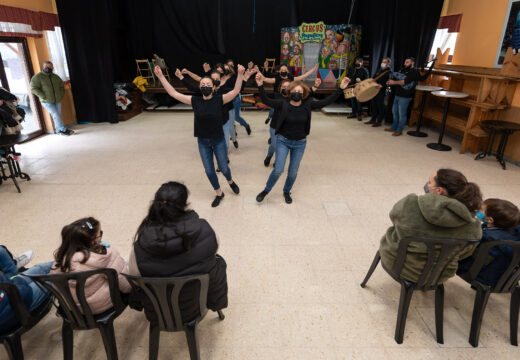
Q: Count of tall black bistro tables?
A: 2